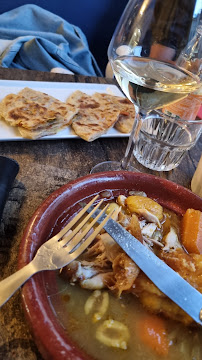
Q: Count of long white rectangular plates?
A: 1